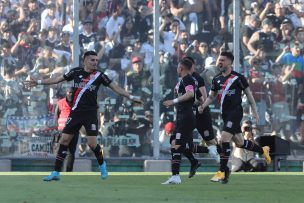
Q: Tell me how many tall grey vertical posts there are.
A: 3